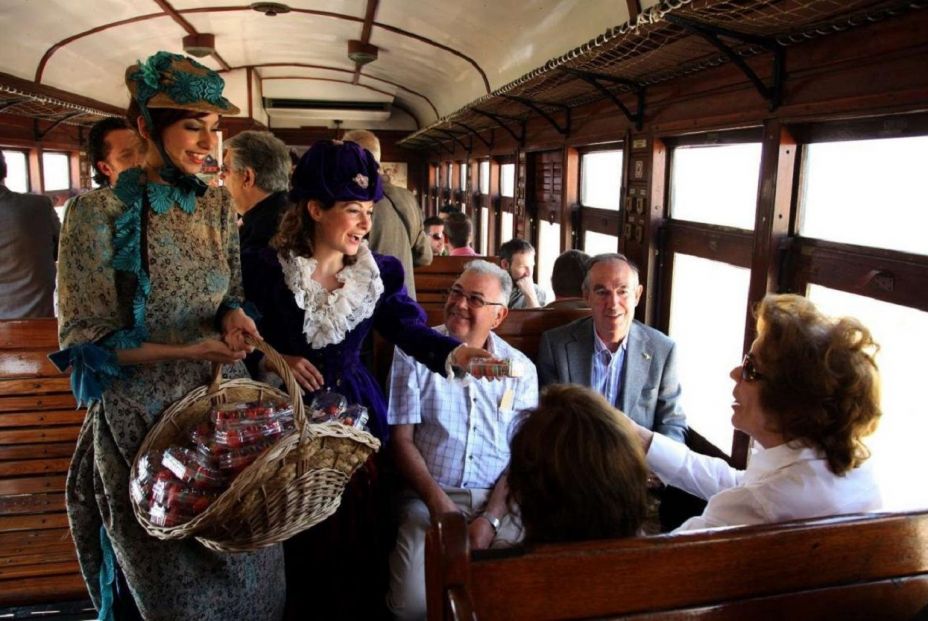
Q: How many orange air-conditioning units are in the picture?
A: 0